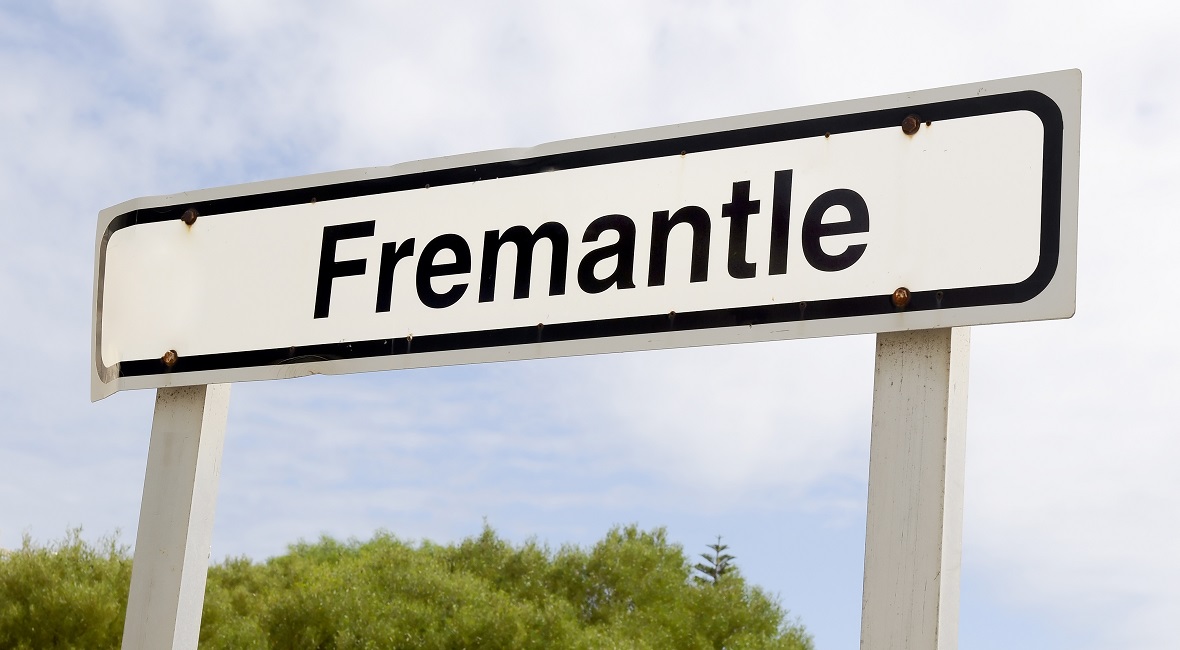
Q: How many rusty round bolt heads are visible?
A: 4